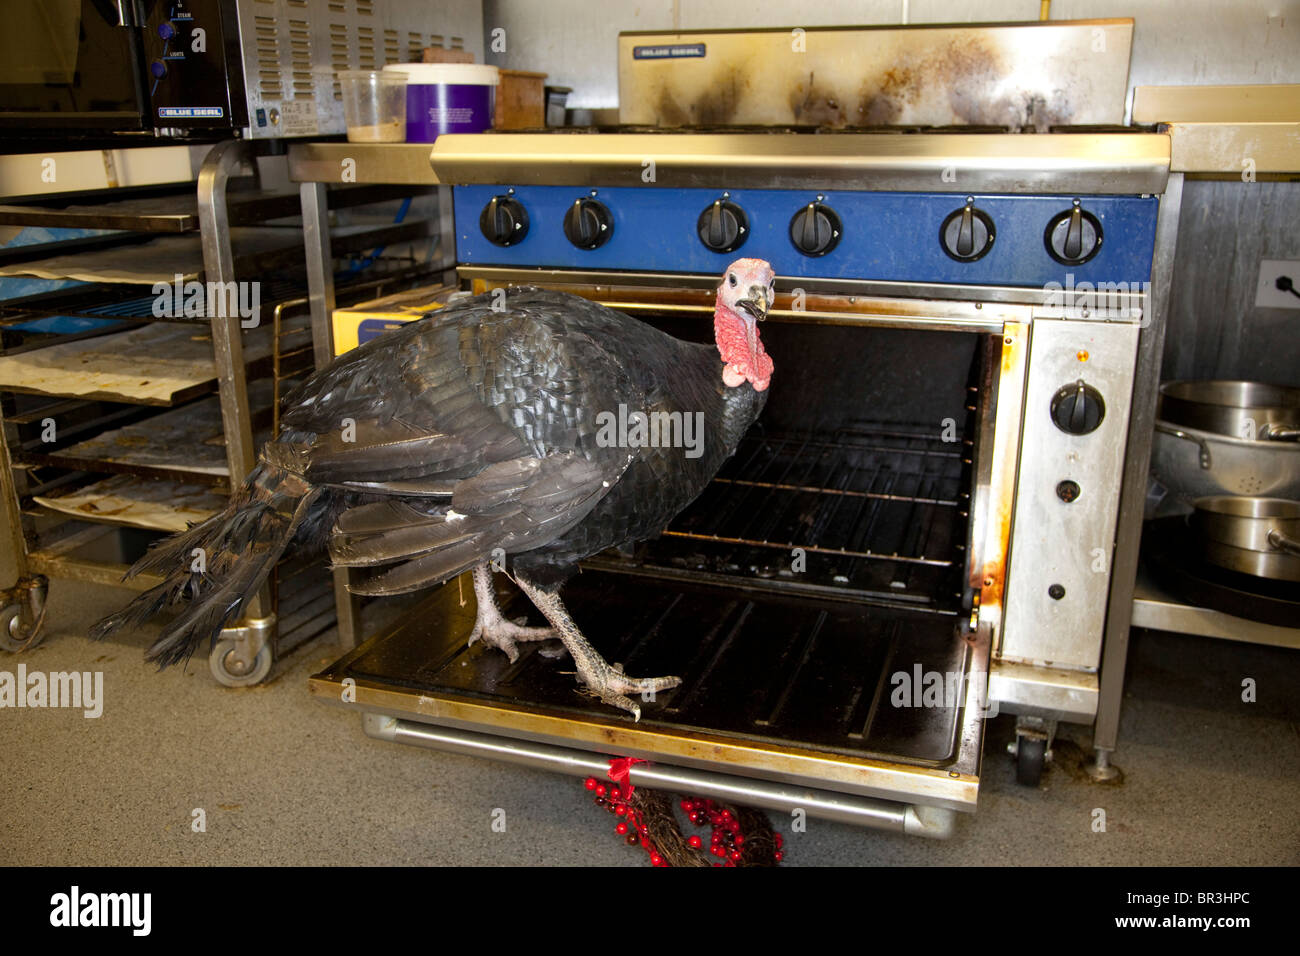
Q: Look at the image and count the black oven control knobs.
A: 7